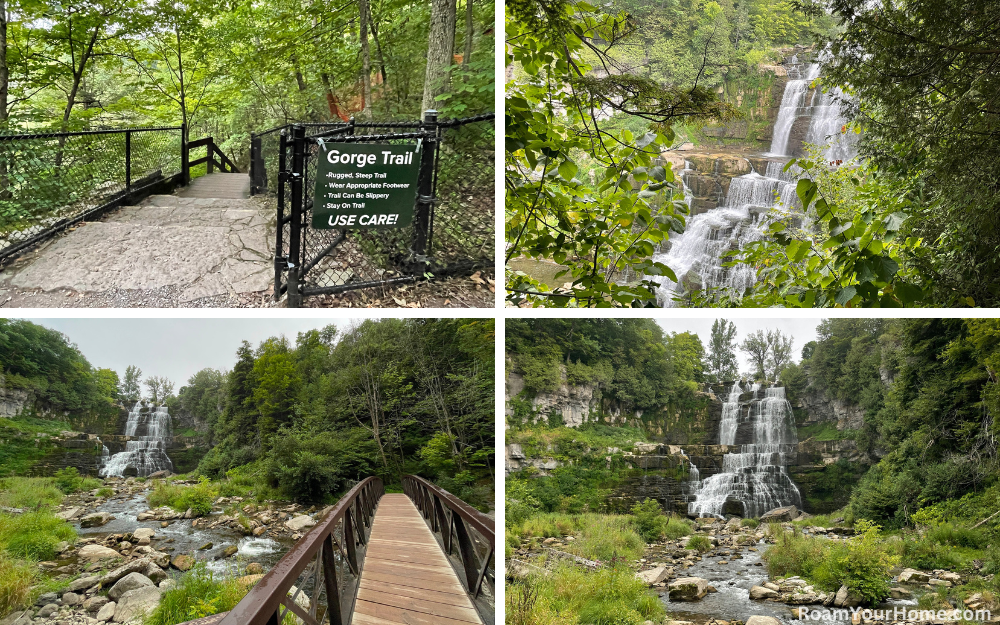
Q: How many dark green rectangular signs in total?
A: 1